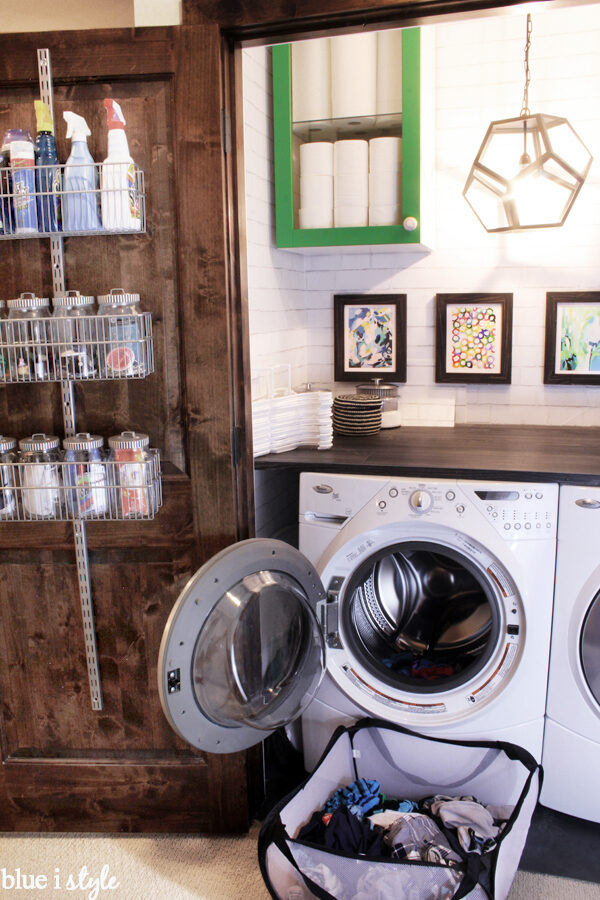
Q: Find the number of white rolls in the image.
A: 12